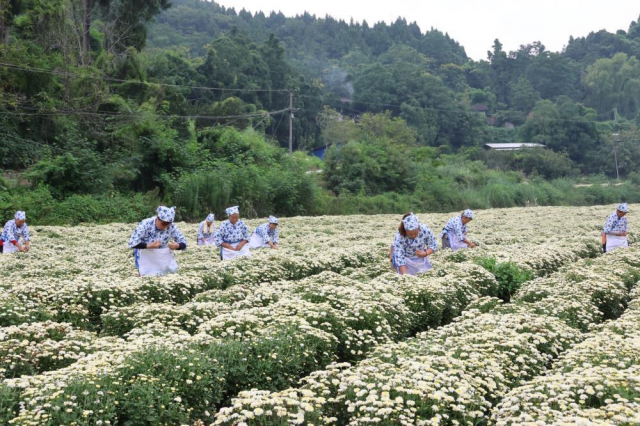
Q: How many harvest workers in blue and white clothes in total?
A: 8